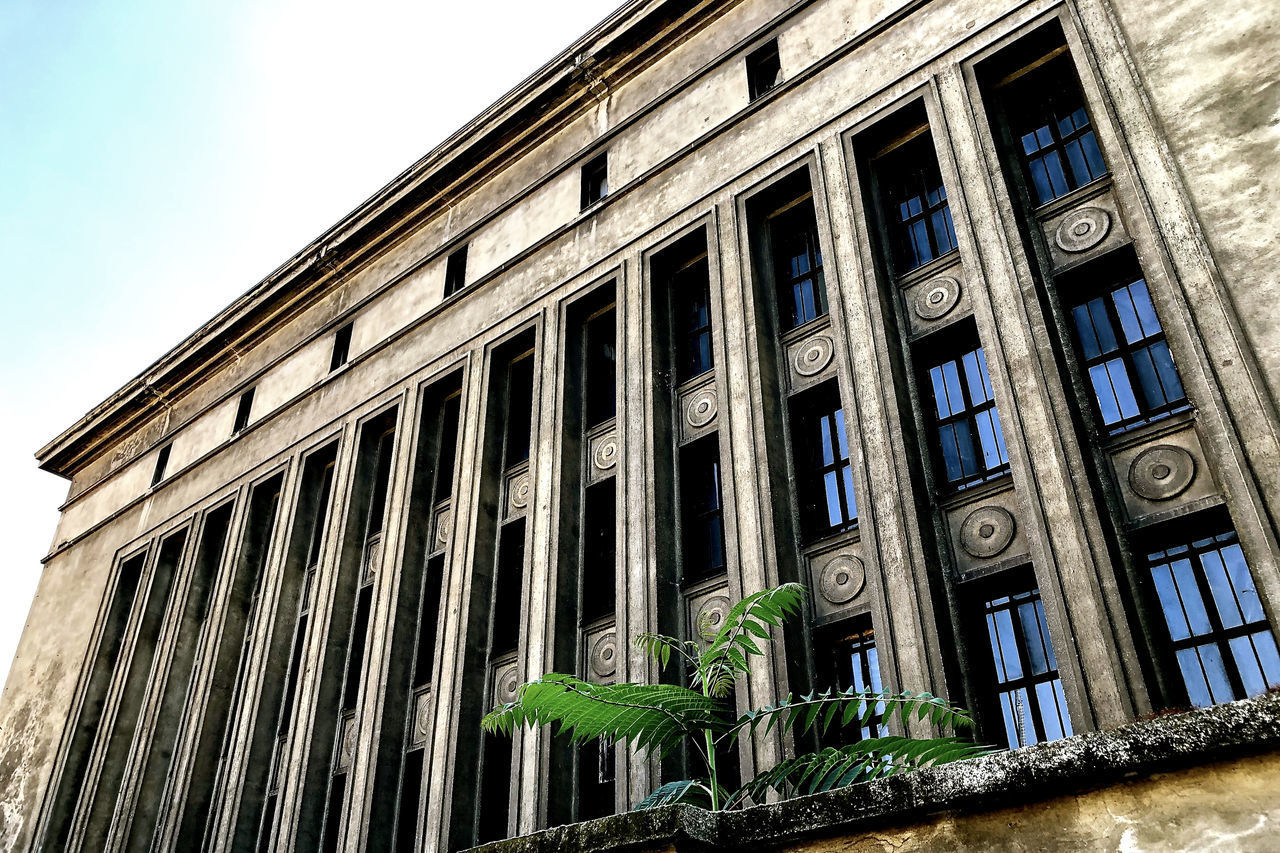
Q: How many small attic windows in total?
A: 6